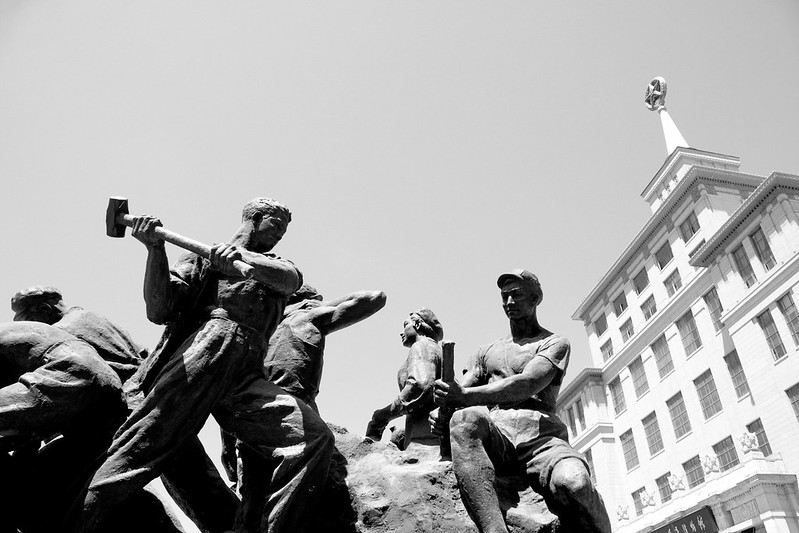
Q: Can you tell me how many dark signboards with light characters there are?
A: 1